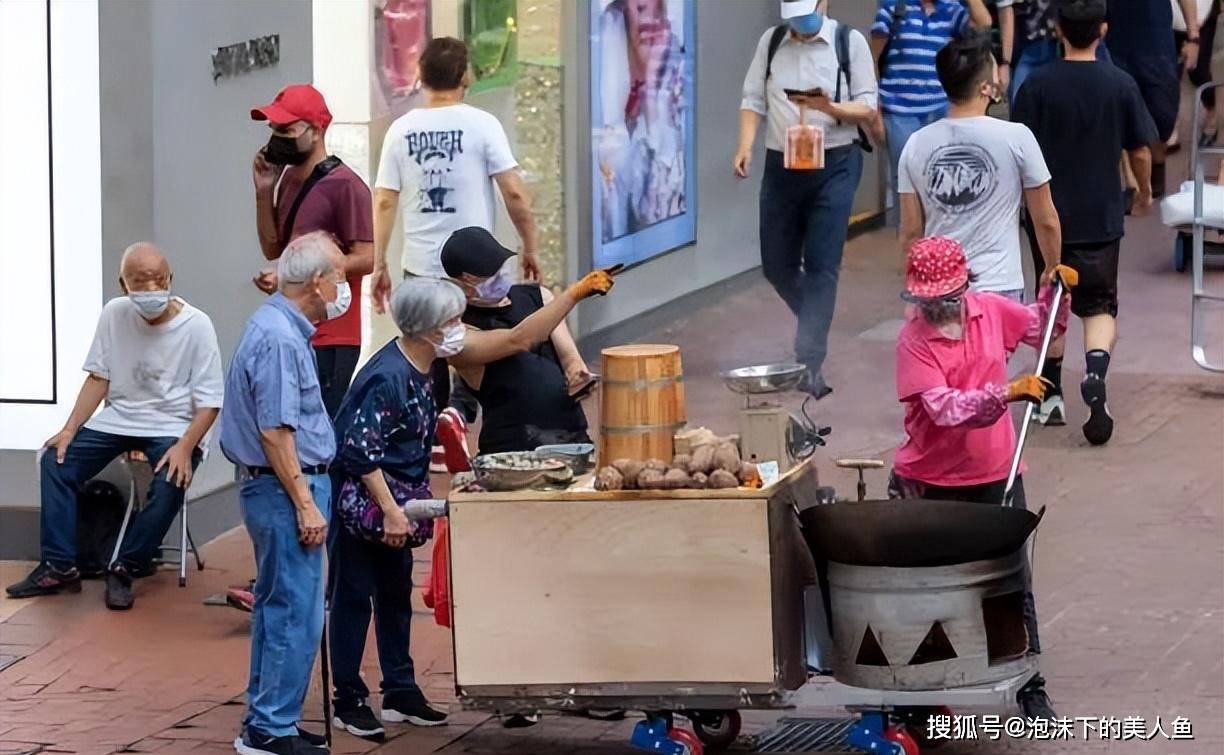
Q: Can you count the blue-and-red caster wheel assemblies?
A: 2